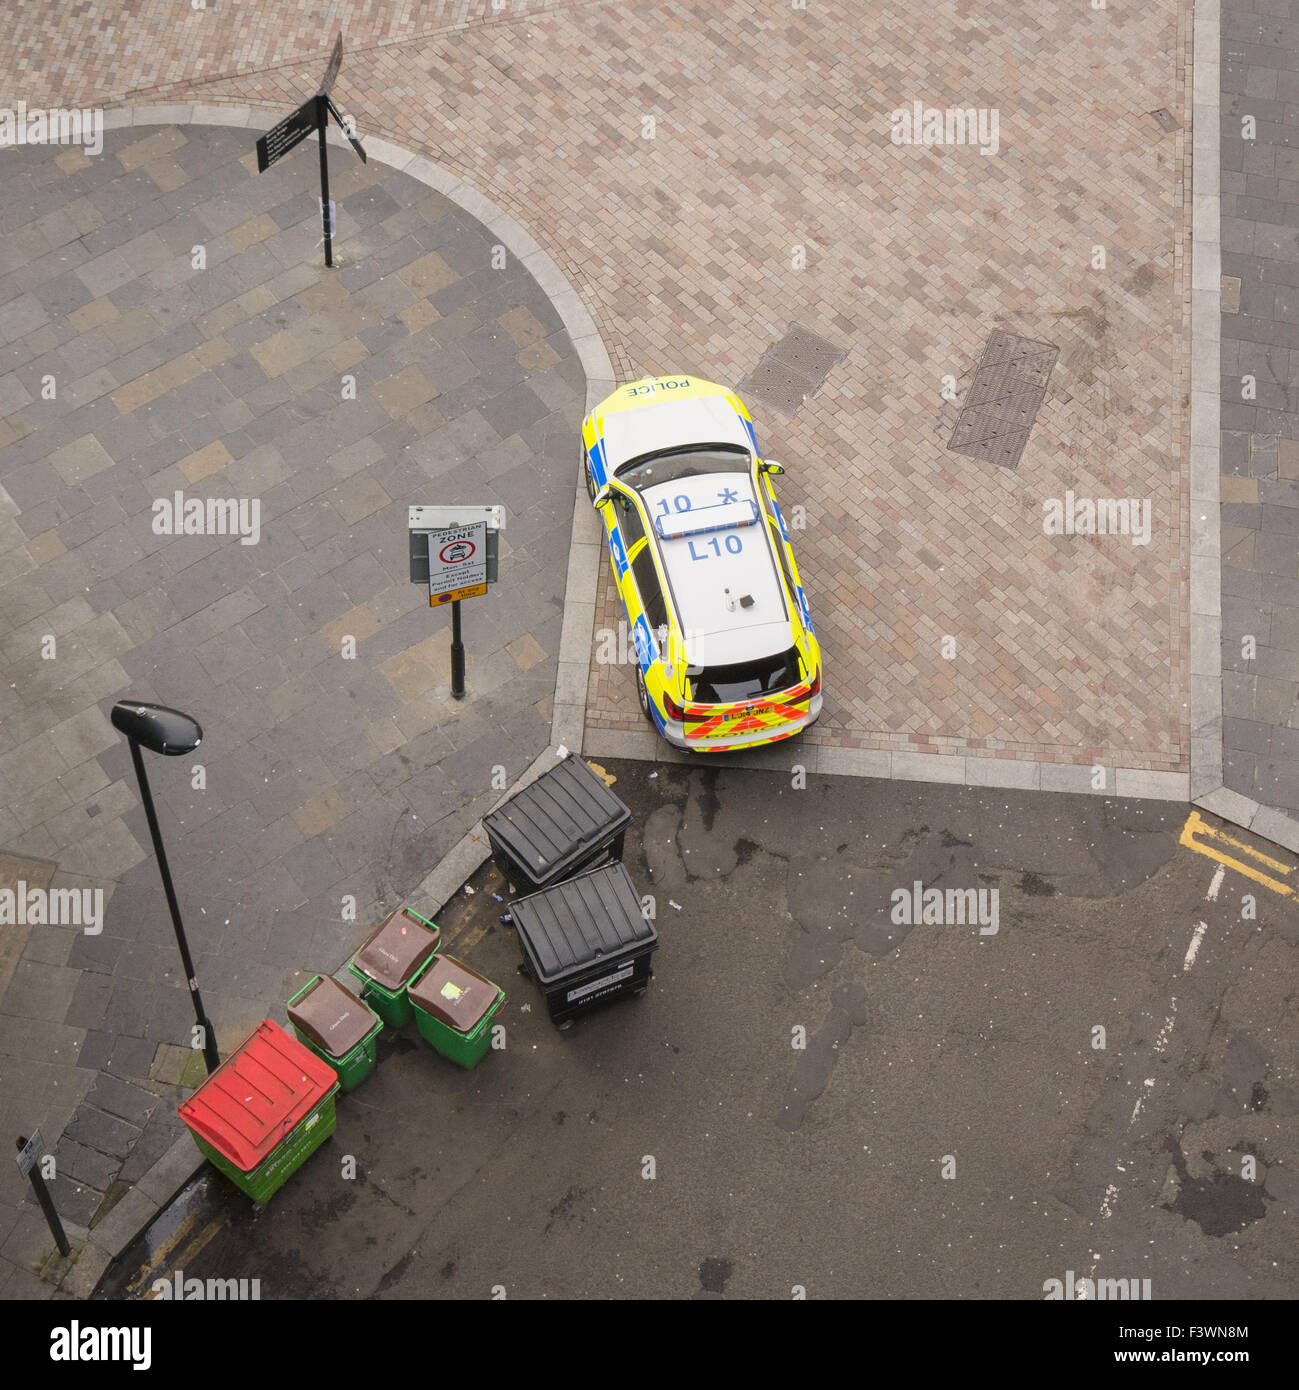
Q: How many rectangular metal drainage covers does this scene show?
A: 2